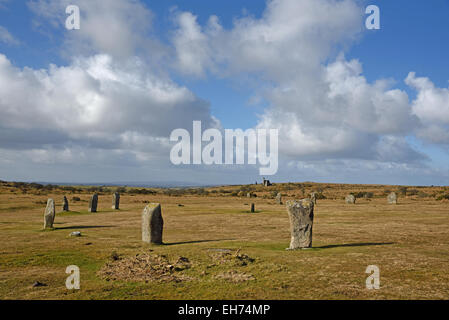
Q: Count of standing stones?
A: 11